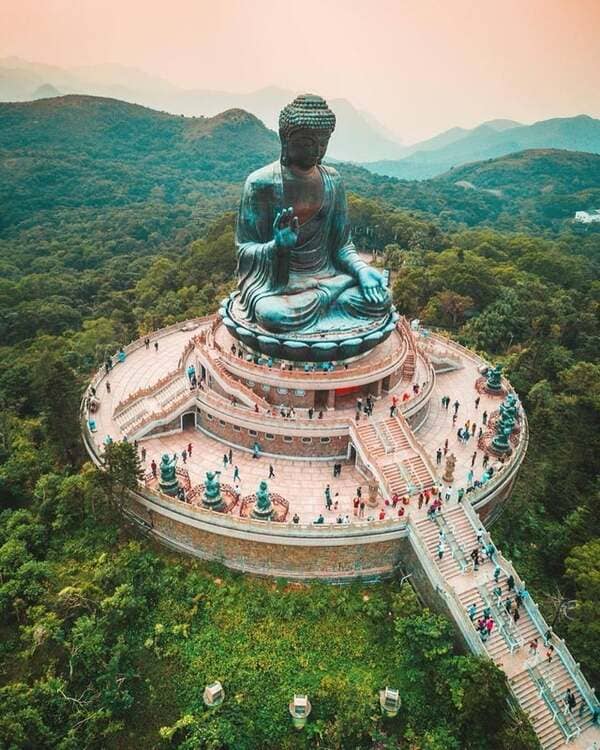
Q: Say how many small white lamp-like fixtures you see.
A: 3